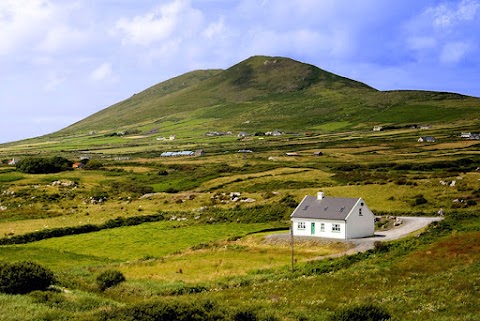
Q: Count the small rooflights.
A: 3